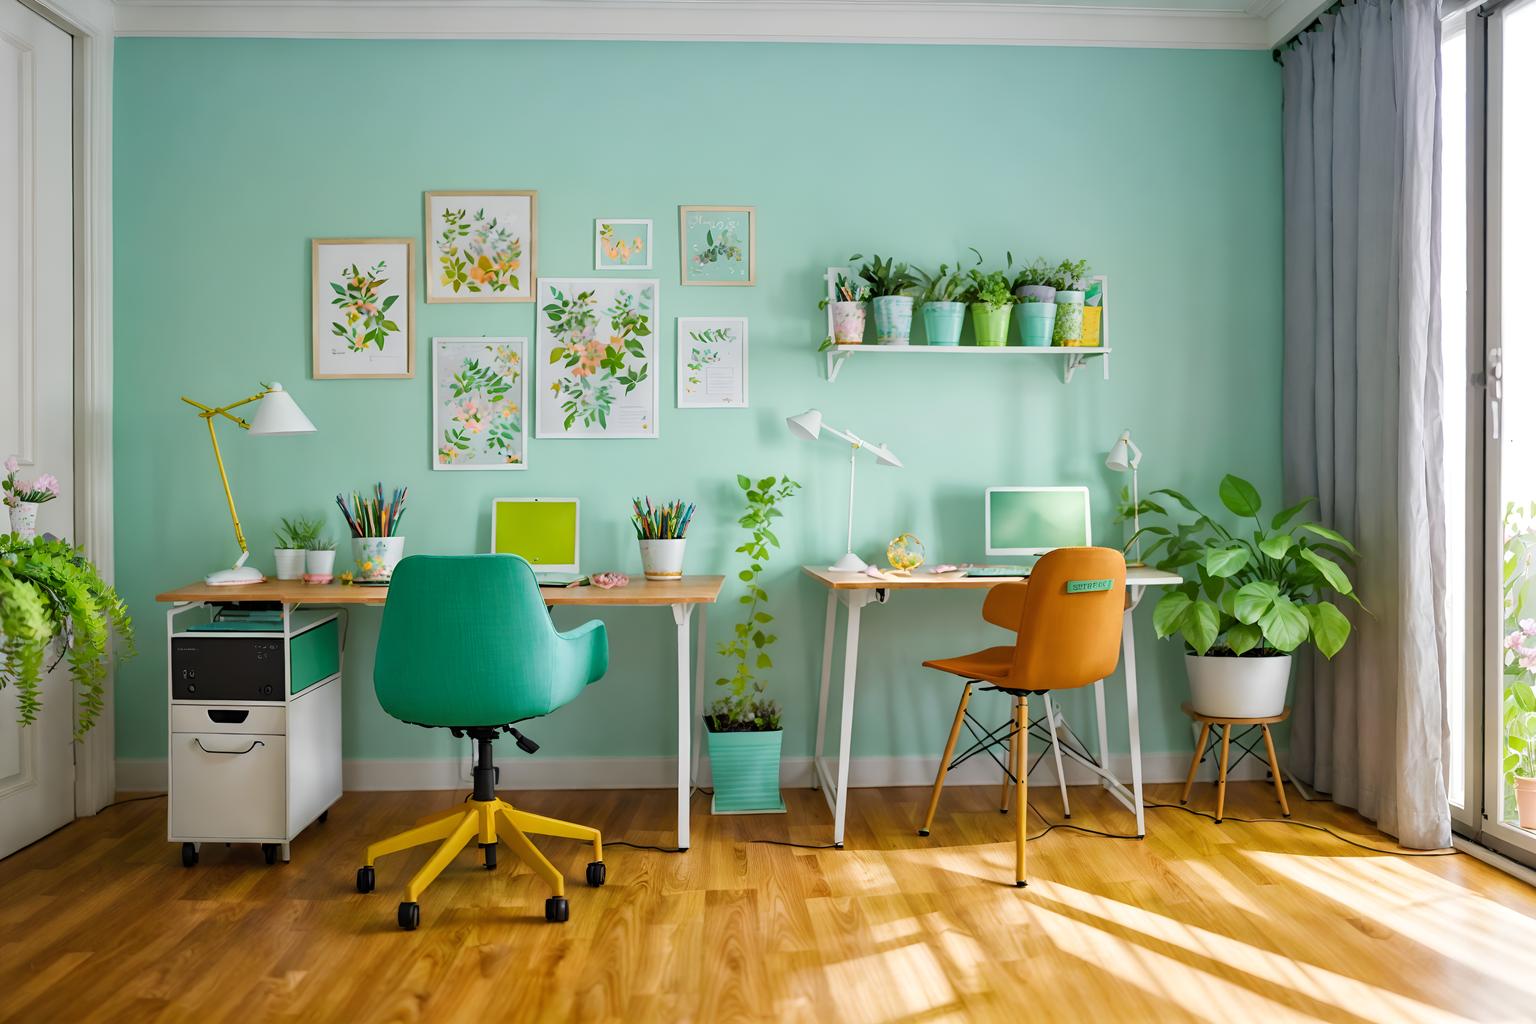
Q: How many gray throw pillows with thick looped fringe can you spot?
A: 0